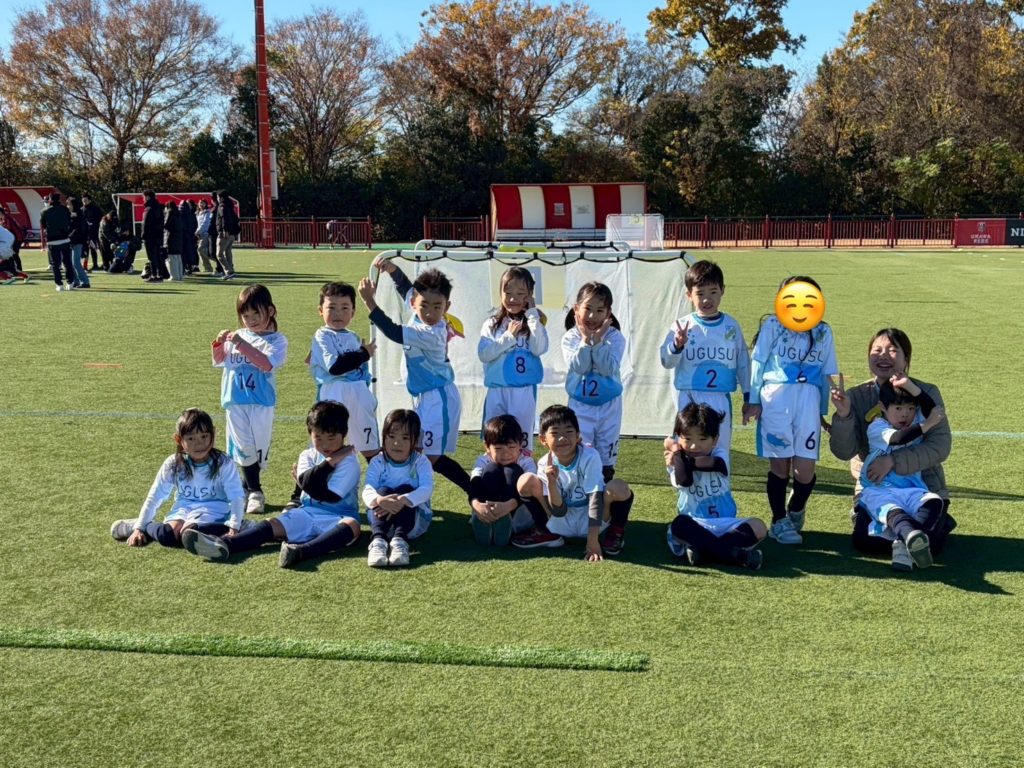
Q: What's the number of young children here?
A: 14